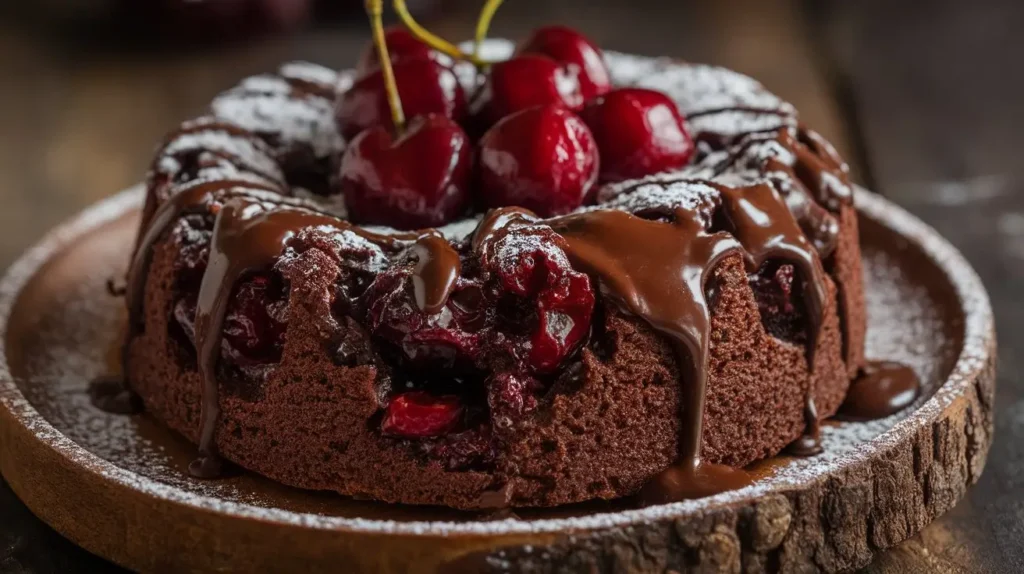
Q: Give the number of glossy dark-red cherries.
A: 7